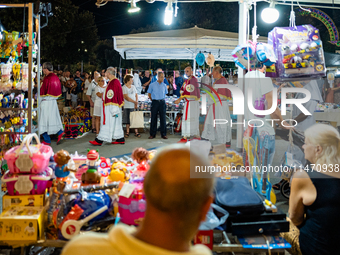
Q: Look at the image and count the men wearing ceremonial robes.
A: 4